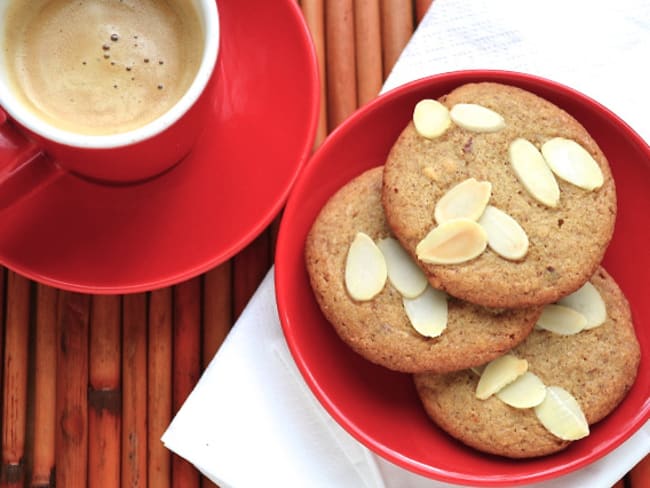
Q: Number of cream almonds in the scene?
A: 15